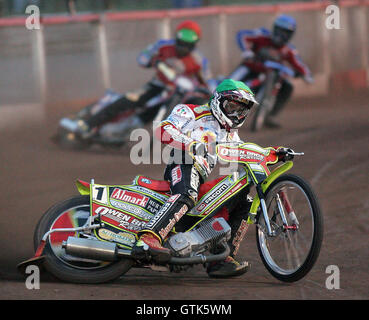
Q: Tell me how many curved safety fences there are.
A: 1